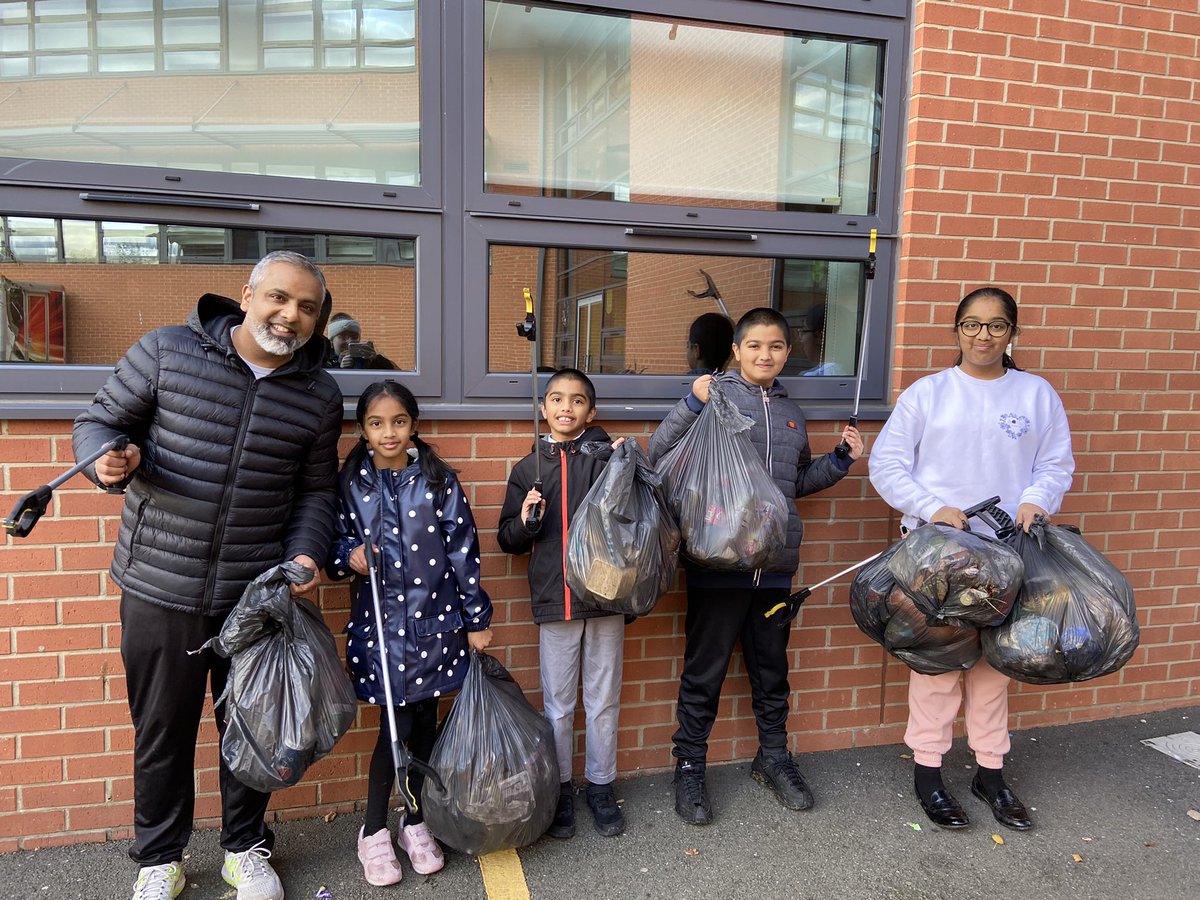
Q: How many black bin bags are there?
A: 7